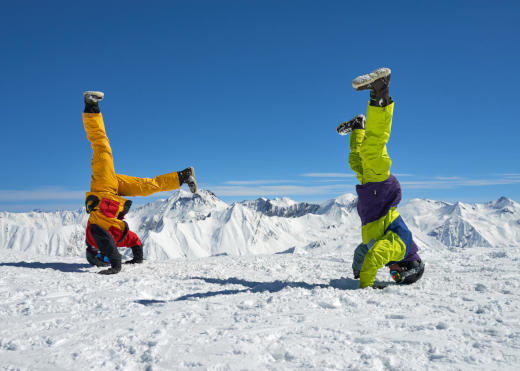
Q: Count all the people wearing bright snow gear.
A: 2